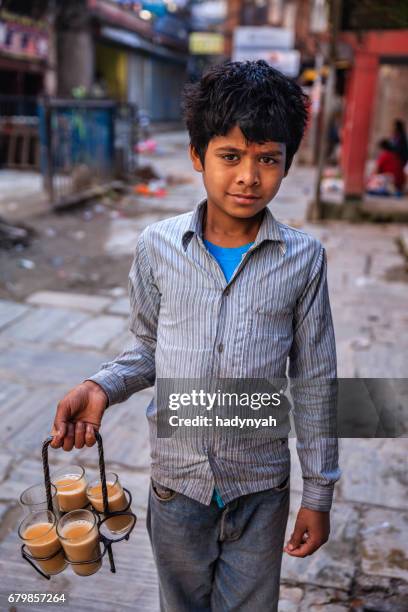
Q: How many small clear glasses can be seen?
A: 5